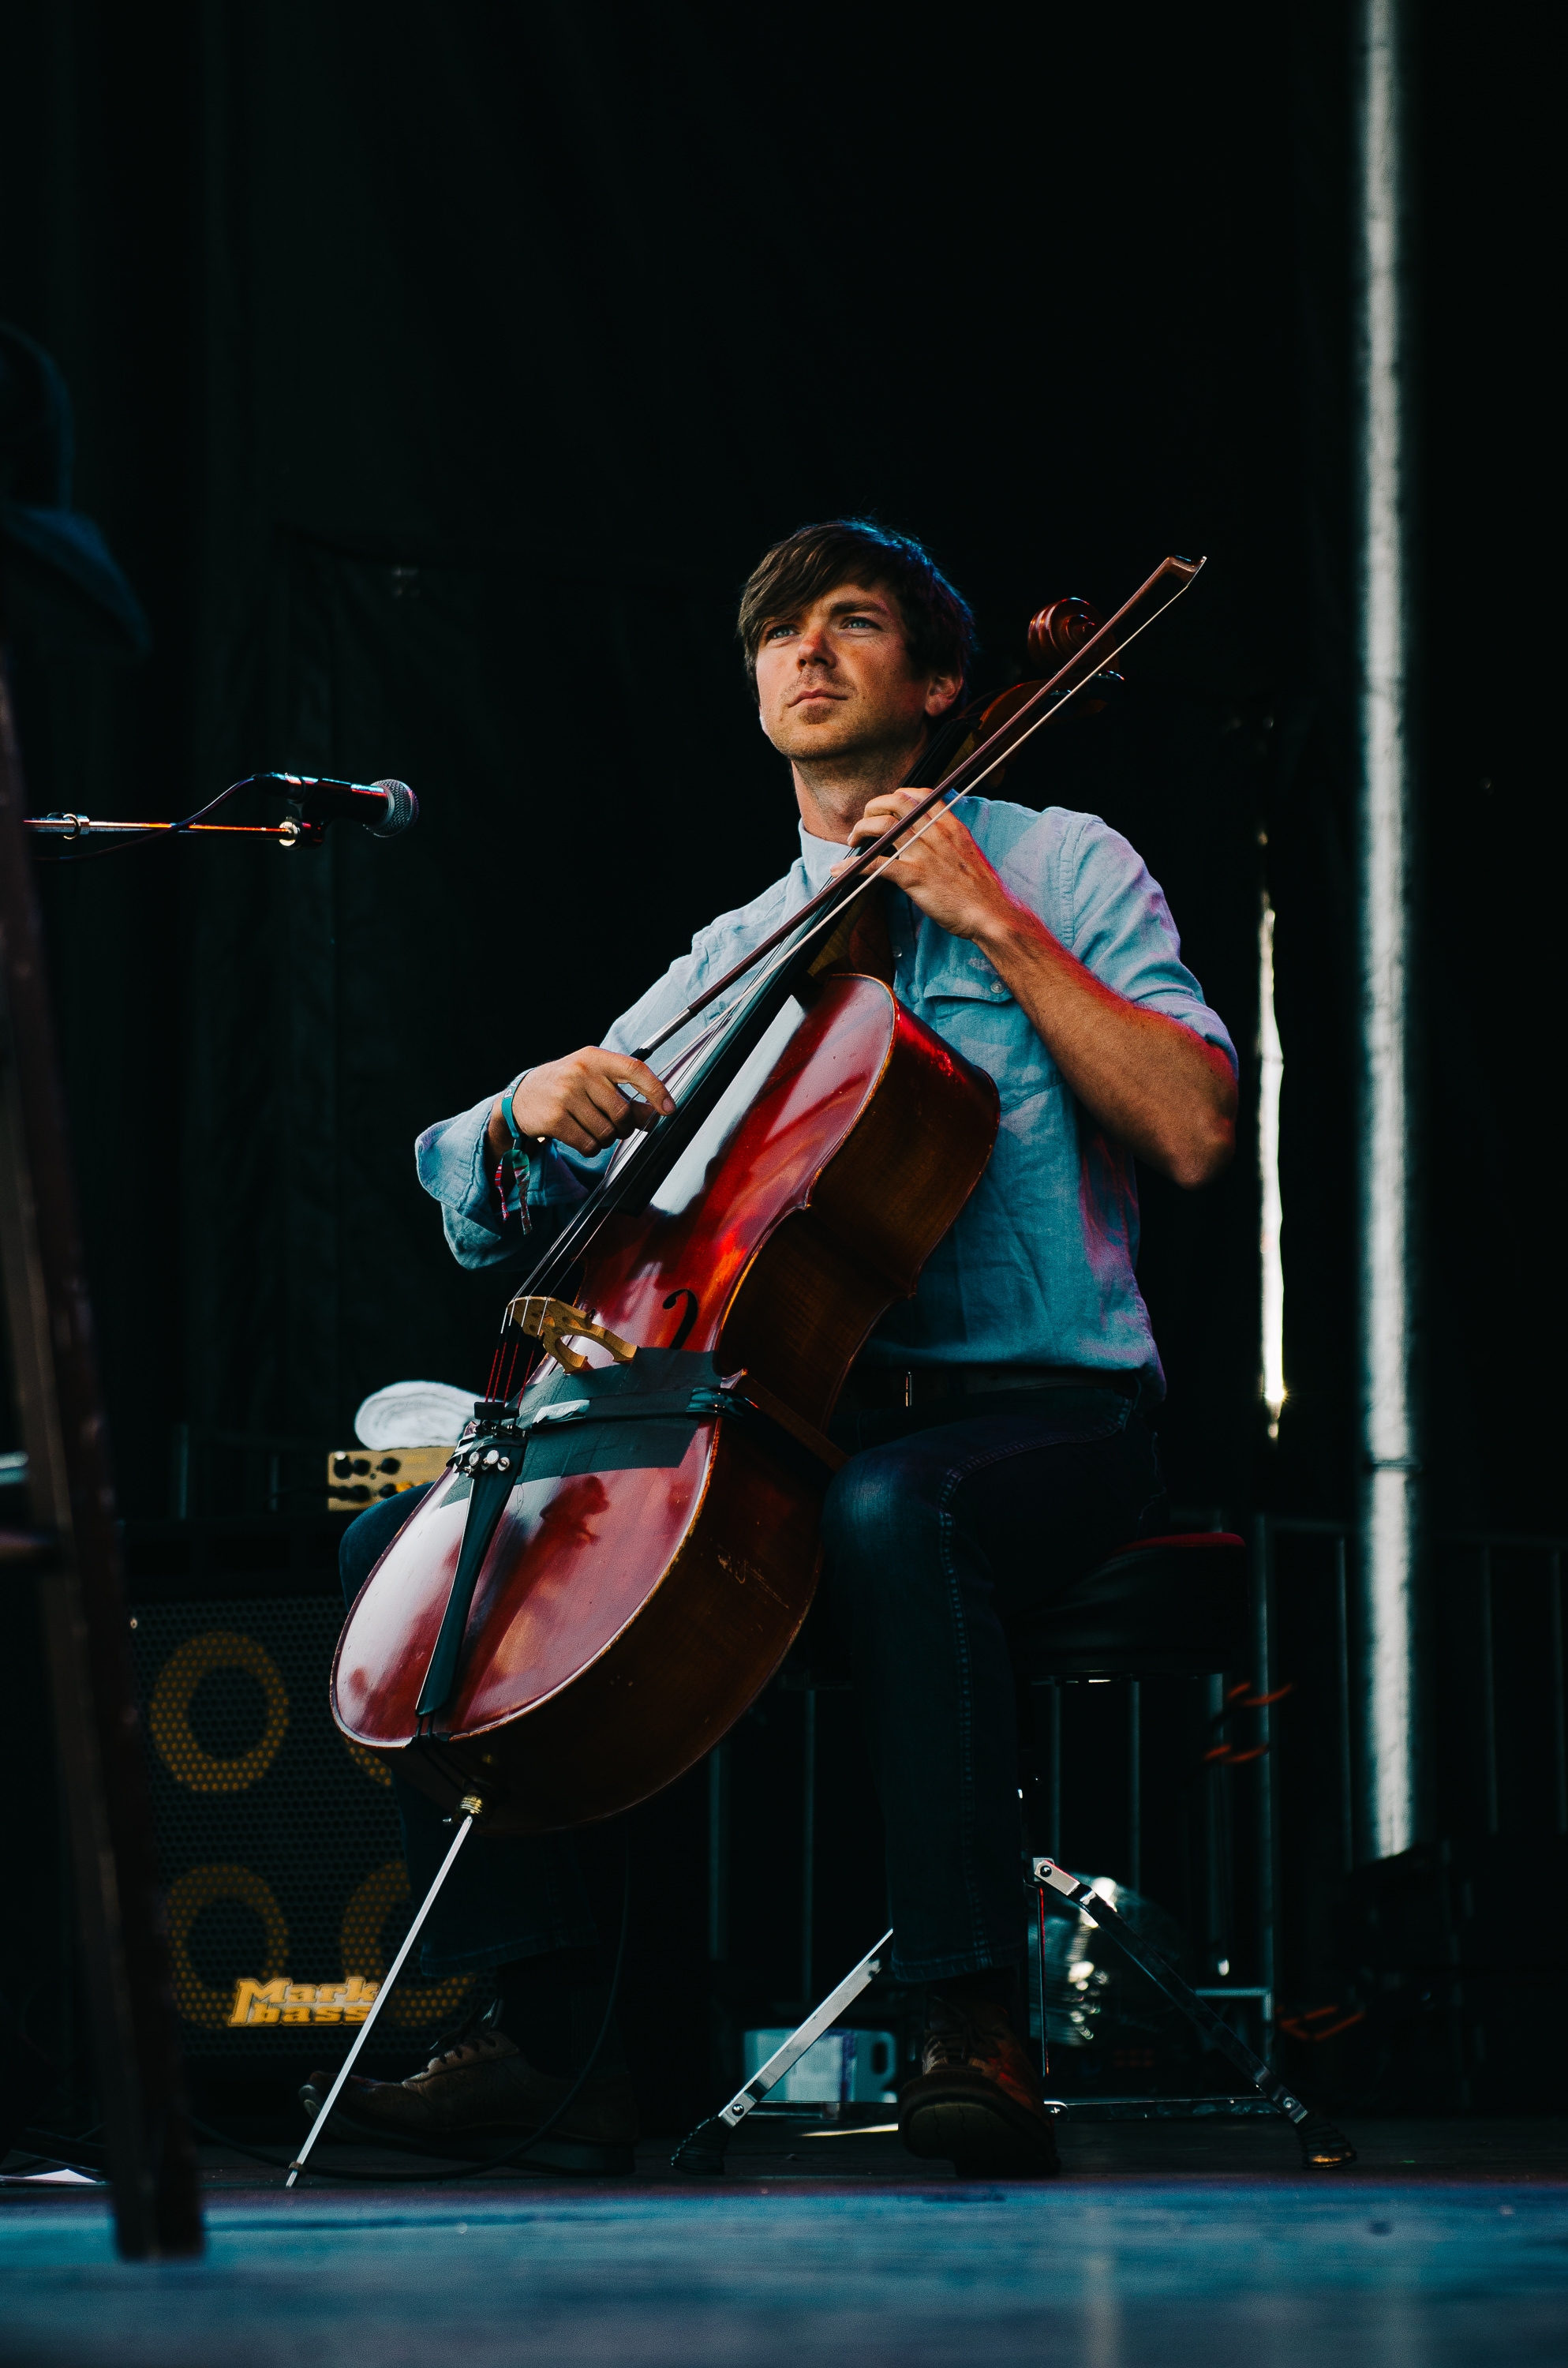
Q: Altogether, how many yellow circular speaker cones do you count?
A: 4